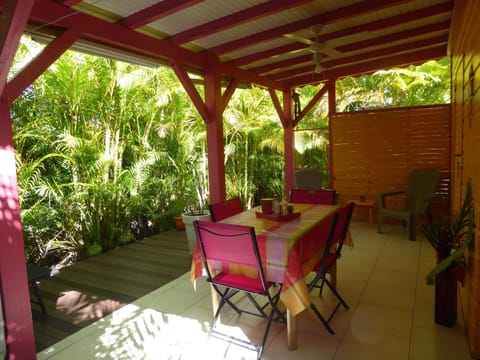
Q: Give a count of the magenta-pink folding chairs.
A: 4